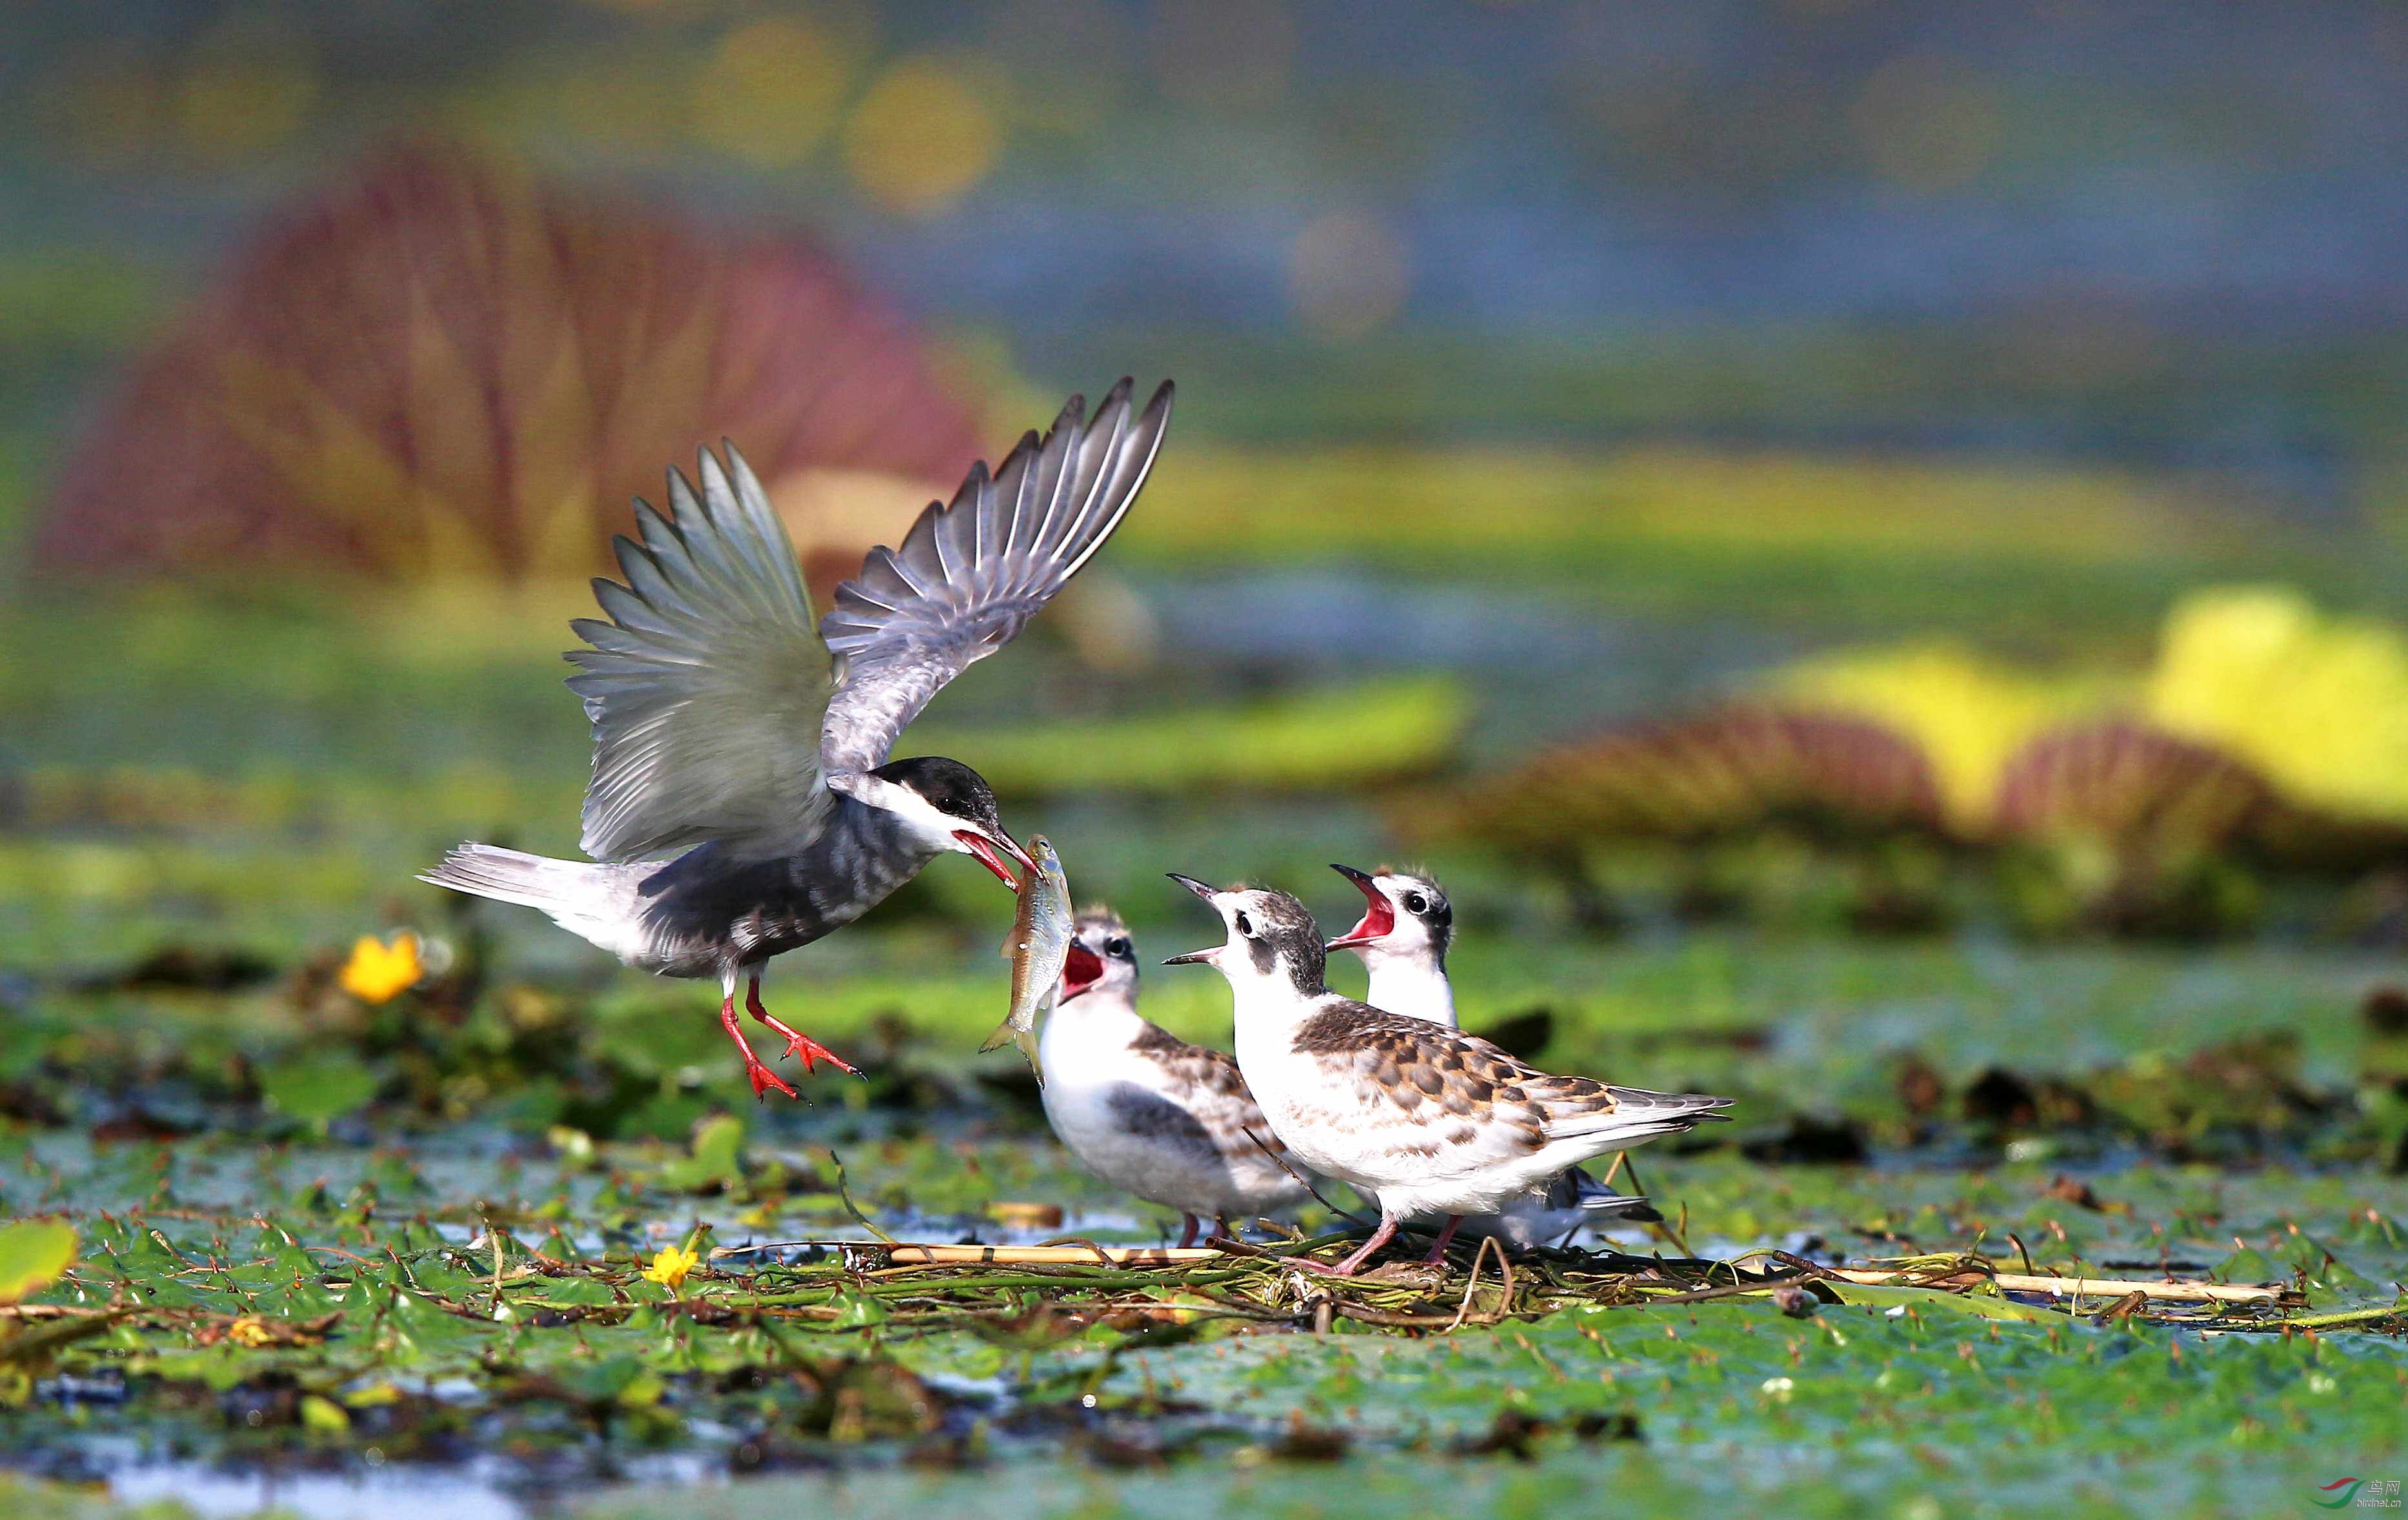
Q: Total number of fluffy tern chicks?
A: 3